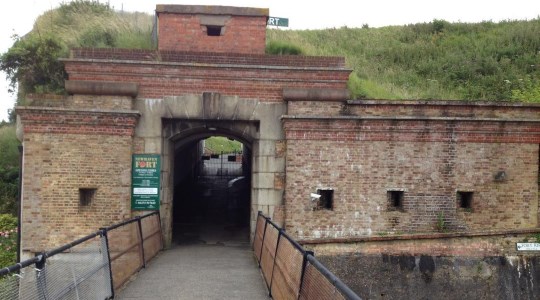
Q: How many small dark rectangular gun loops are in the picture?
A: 5